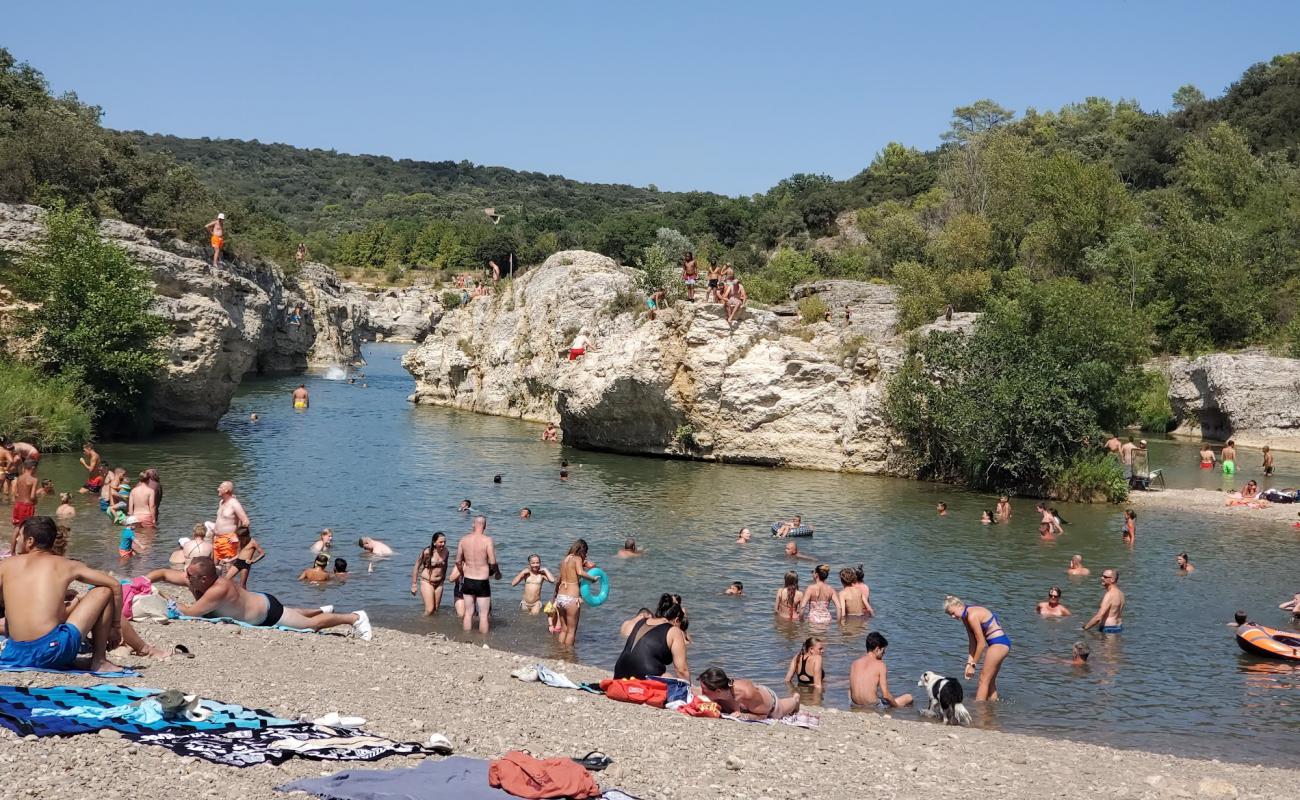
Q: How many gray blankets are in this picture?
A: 1